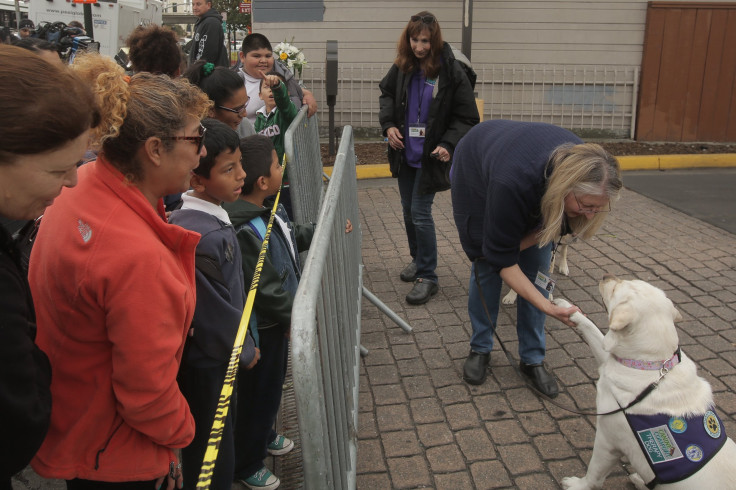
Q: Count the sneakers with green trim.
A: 2